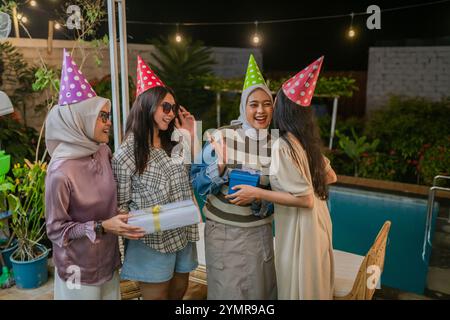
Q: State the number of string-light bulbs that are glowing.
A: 7